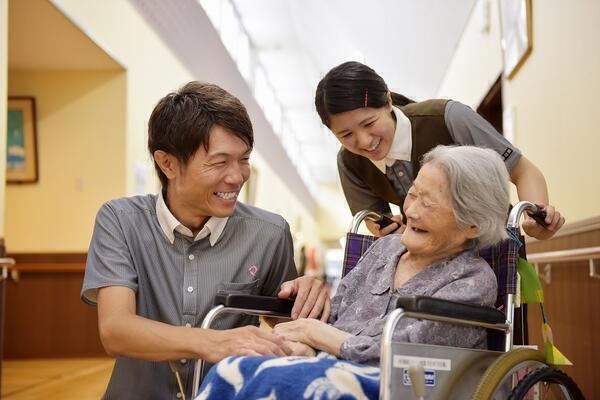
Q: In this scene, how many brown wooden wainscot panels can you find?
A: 2